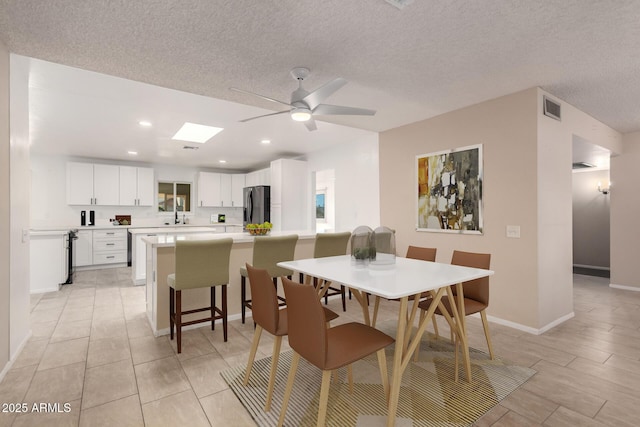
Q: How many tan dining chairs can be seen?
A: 4